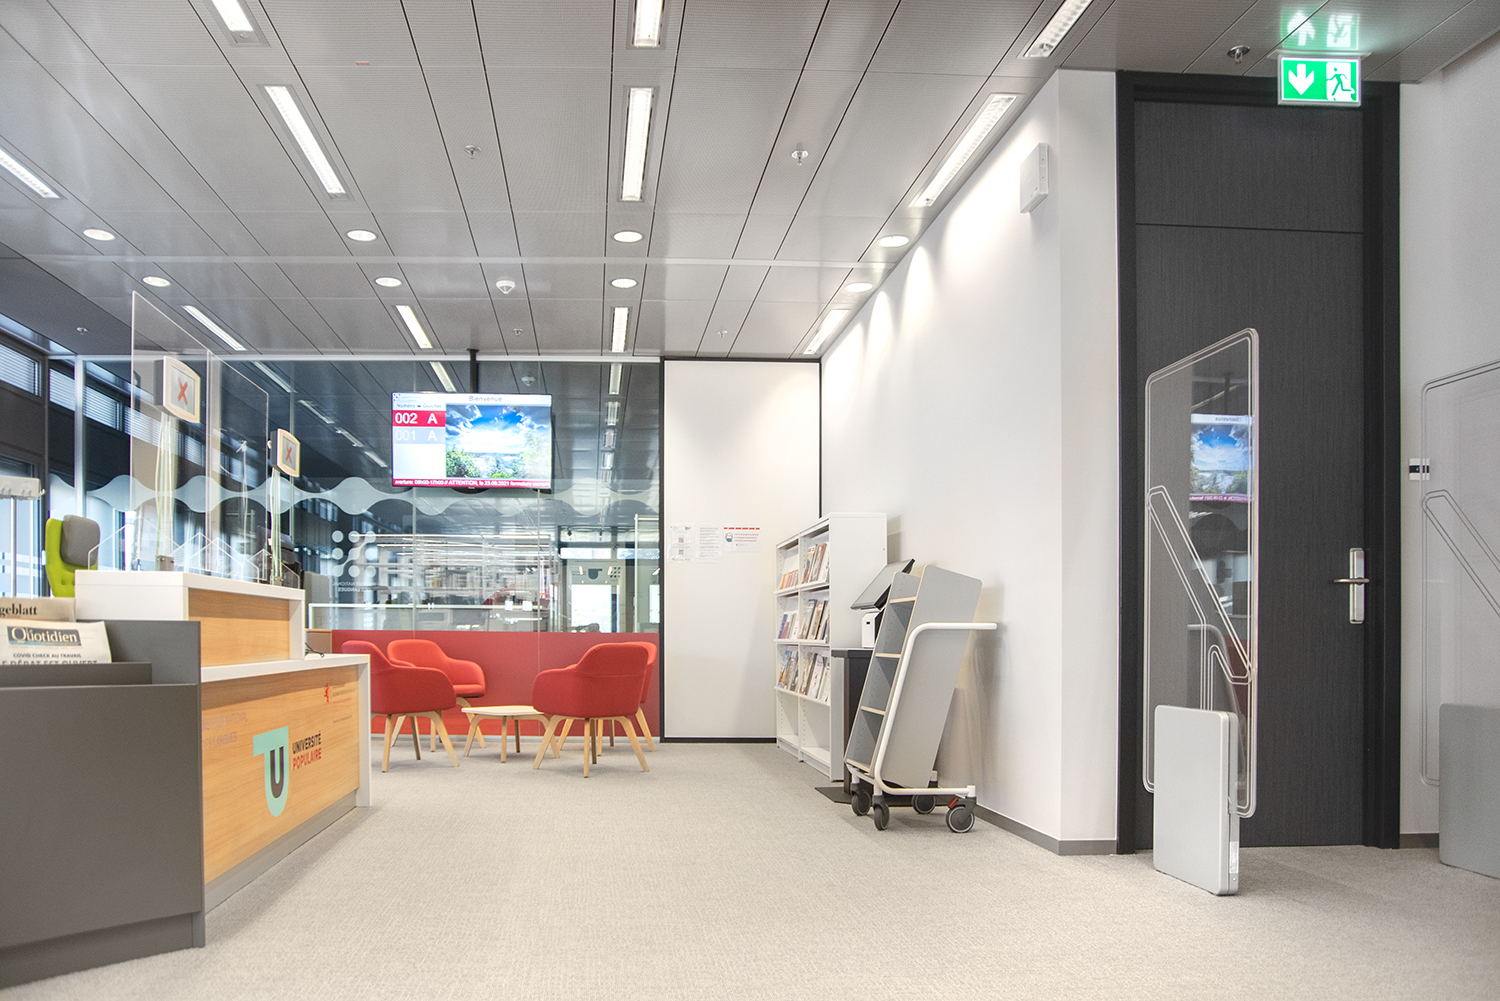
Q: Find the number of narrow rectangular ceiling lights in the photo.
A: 11